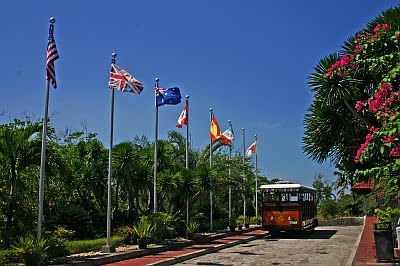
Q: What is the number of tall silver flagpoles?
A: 8